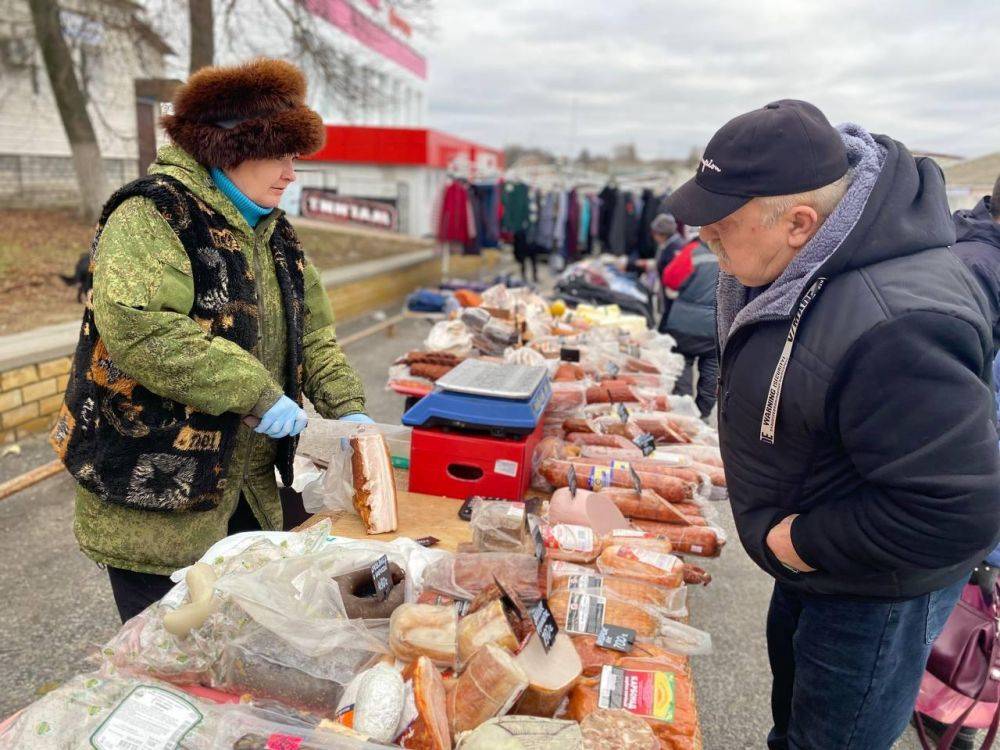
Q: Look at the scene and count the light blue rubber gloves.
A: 2